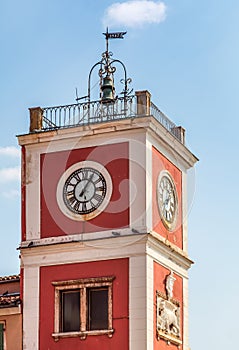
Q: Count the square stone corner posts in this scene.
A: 3